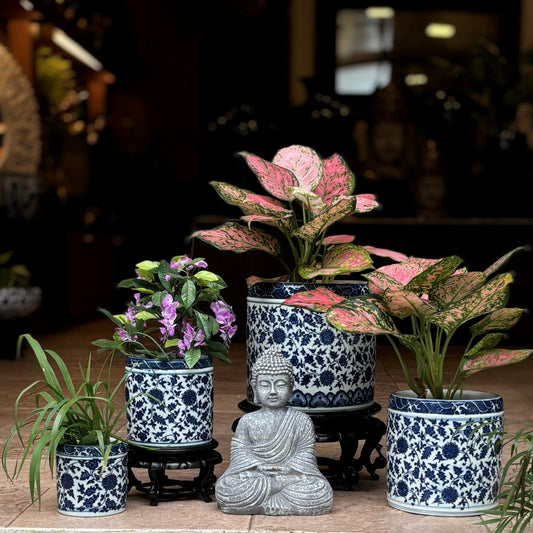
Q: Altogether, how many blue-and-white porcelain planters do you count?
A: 4